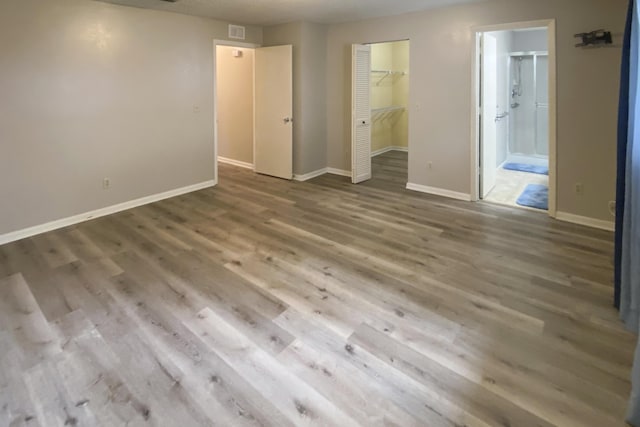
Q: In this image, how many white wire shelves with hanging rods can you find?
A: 2